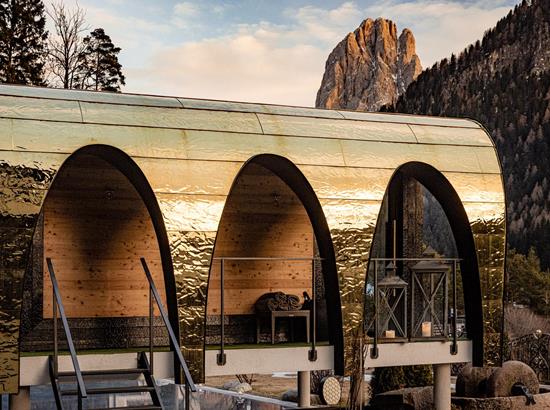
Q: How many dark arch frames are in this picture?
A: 3